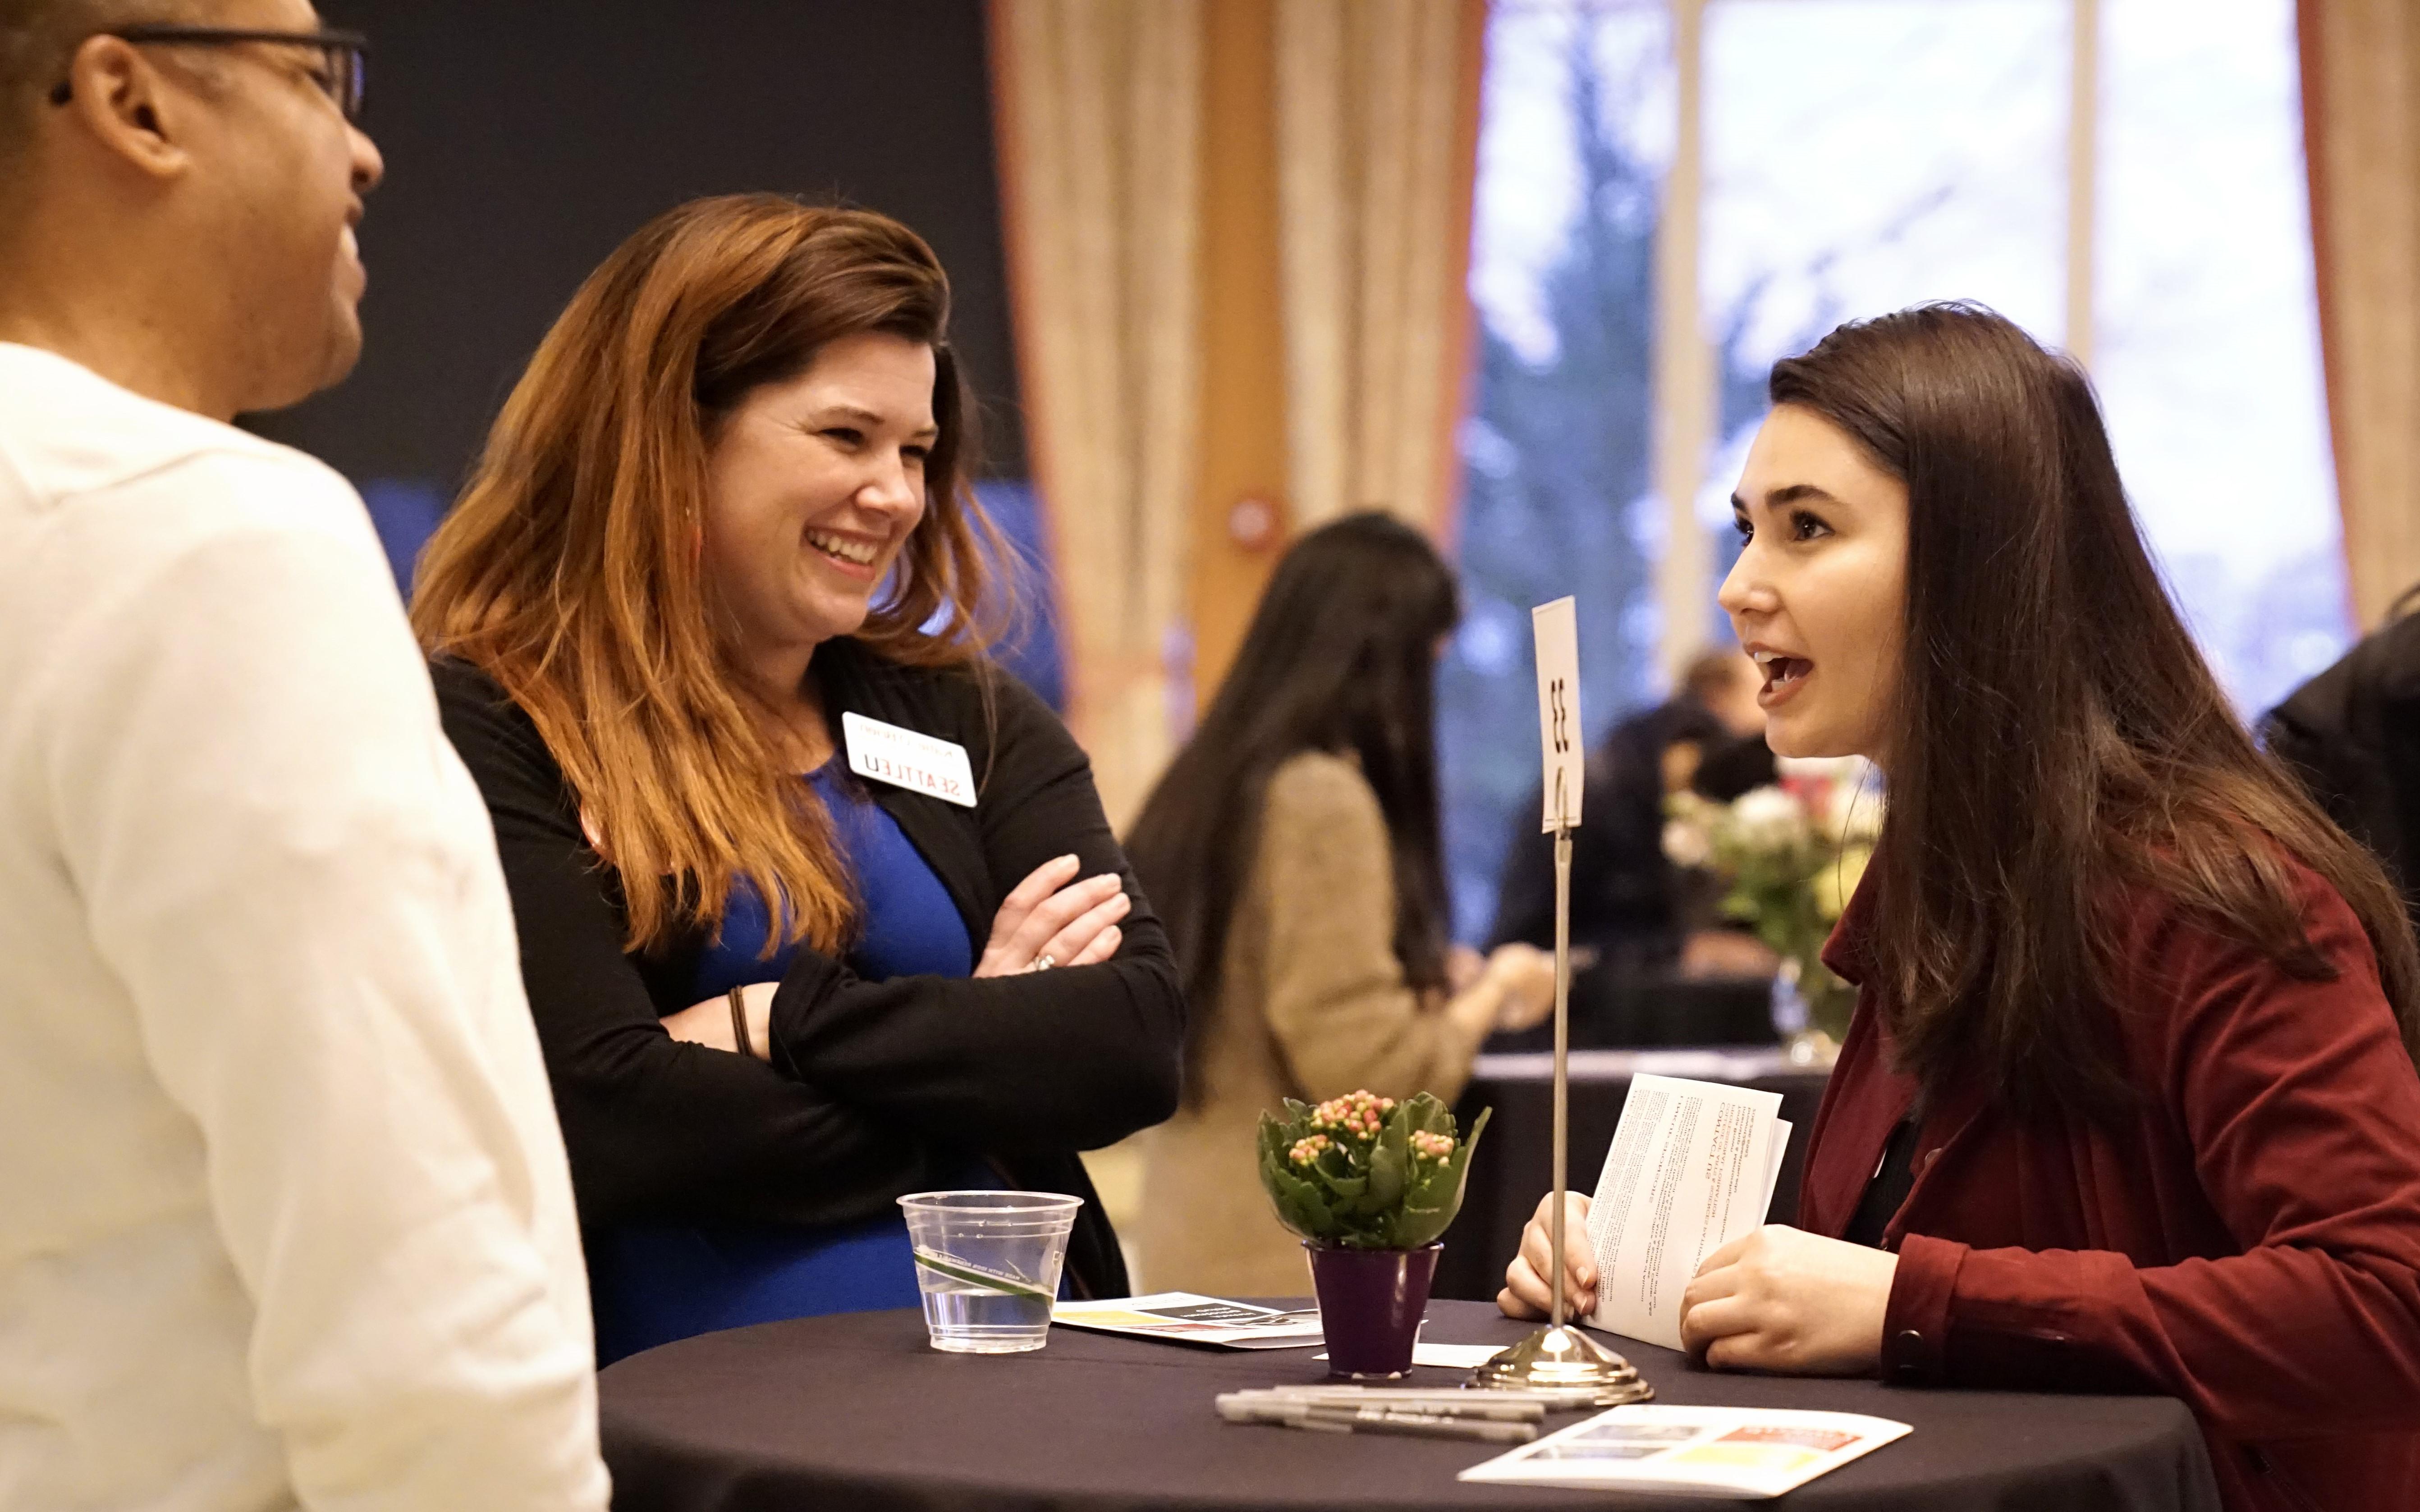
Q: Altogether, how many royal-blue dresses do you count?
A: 1